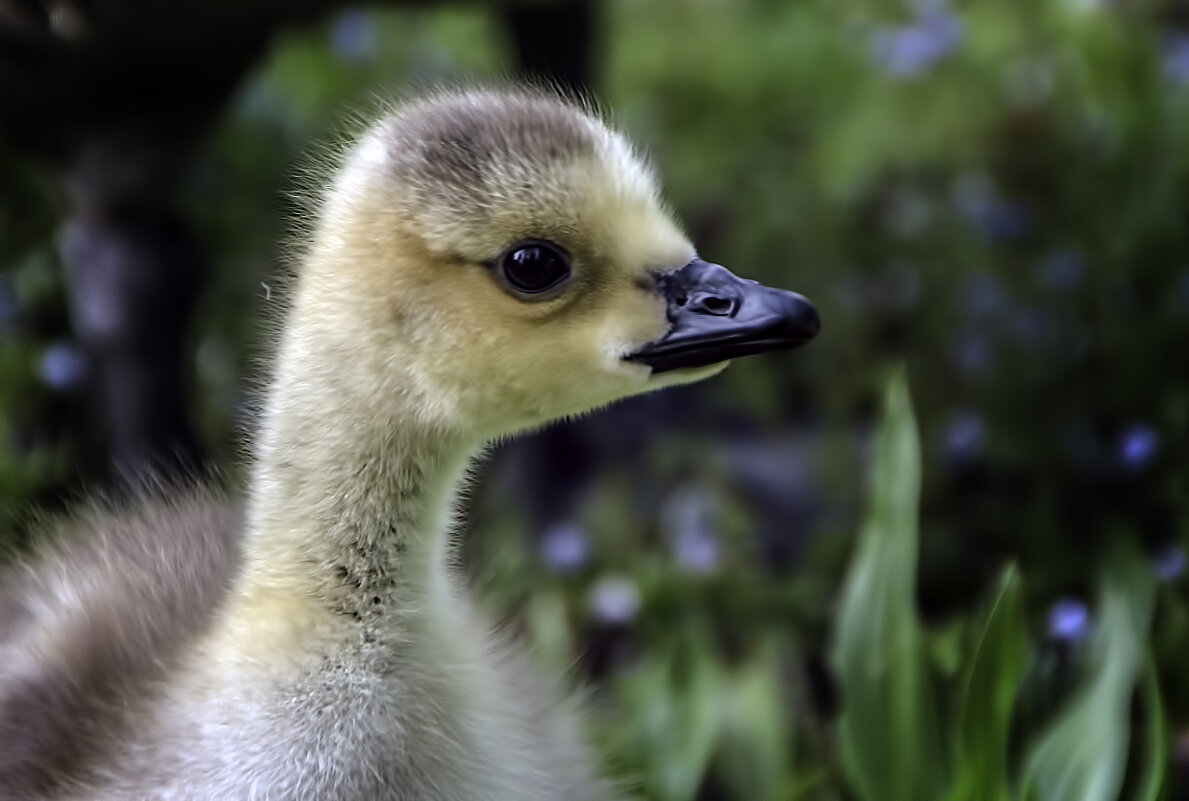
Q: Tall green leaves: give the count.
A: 3